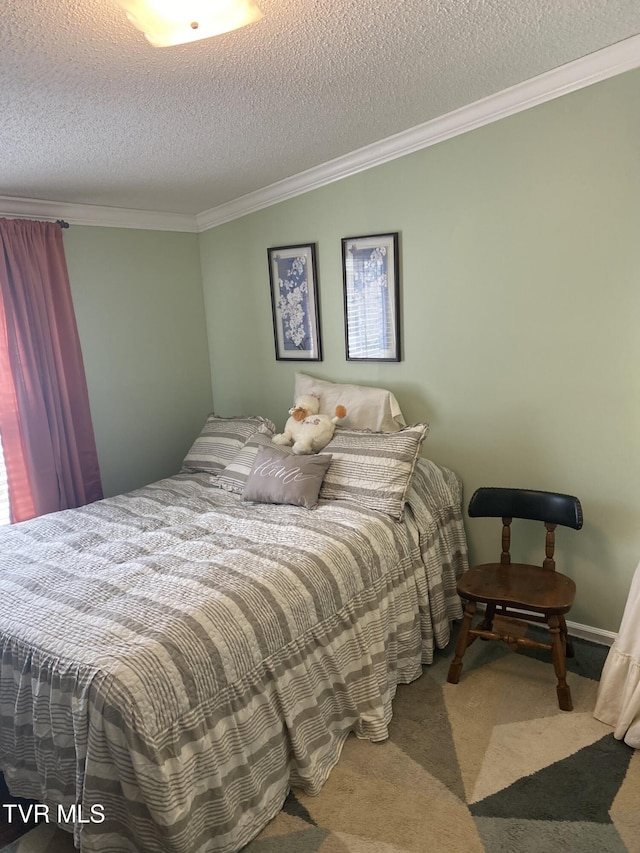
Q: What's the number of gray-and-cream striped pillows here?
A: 3